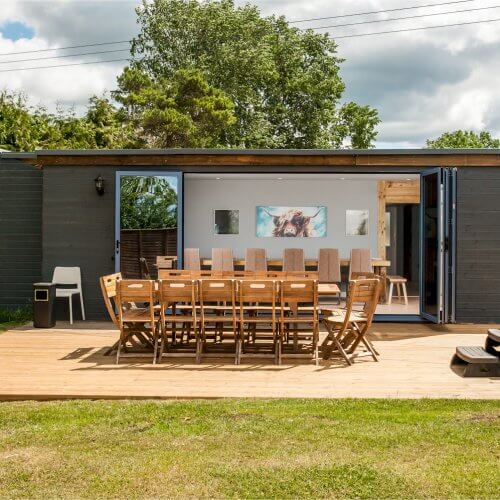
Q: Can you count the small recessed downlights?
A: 4